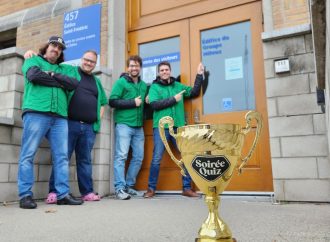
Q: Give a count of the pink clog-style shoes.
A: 2